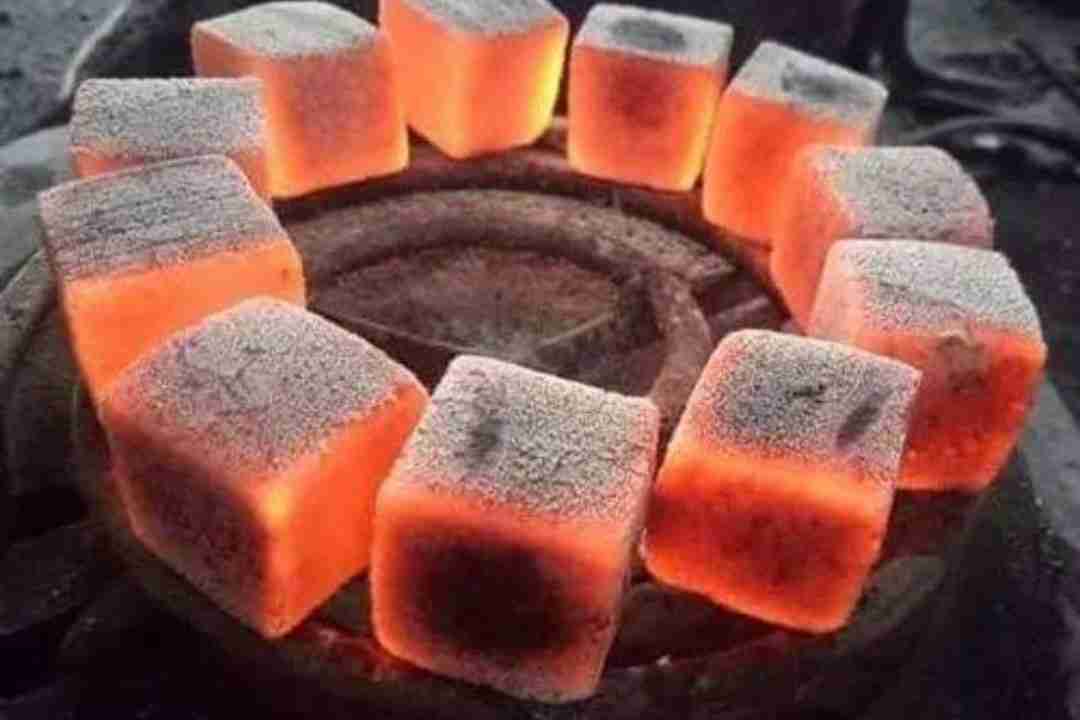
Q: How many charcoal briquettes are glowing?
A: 11